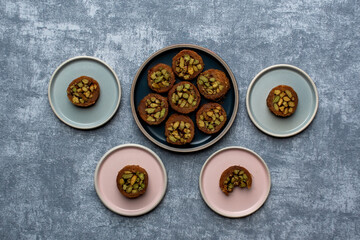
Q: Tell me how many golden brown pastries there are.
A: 11